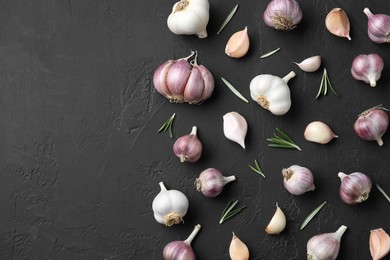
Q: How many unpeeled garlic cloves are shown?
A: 8